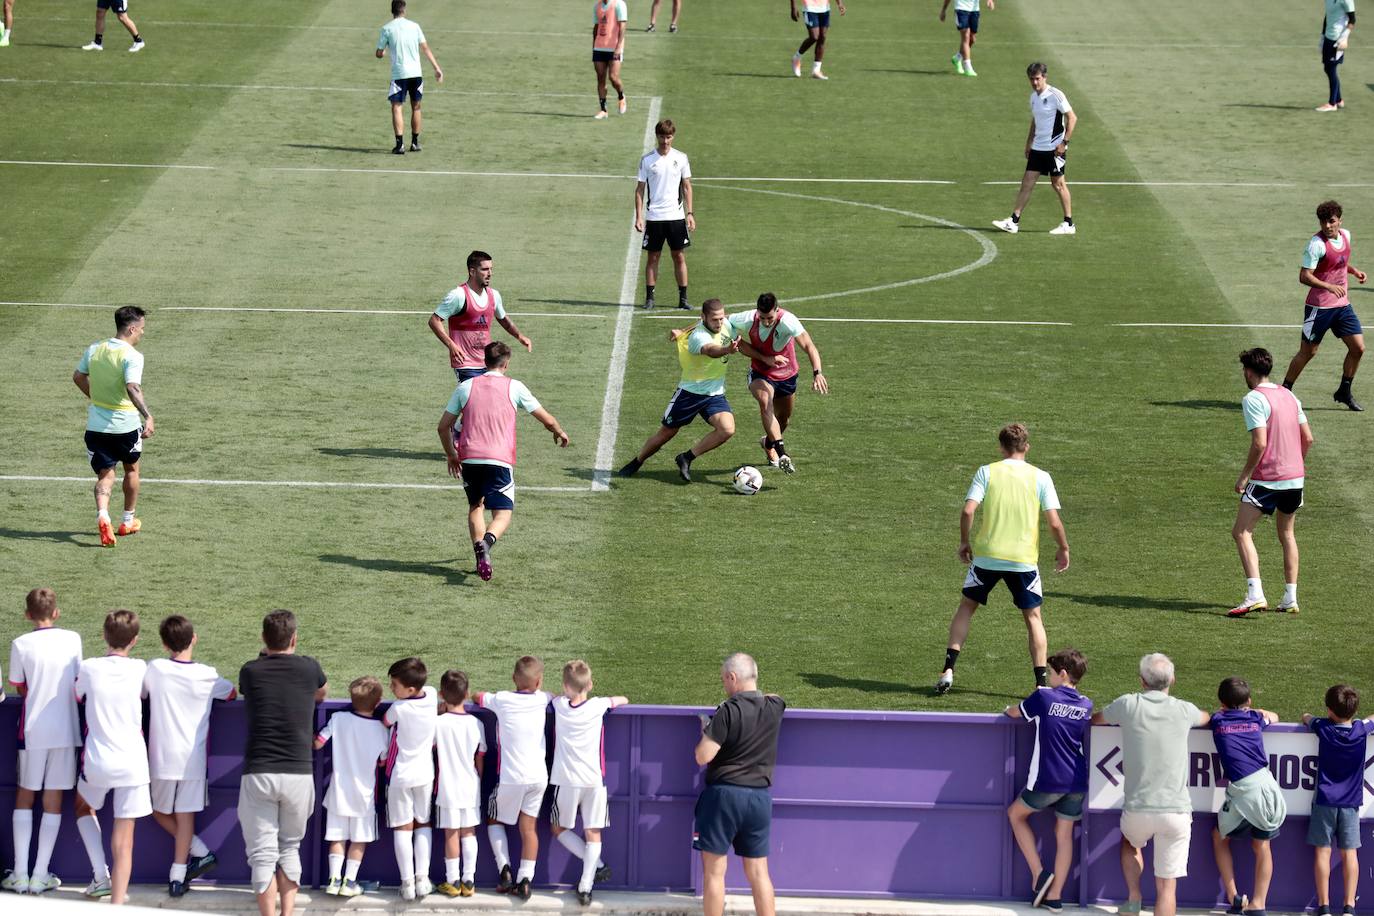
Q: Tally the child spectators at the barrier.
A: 11